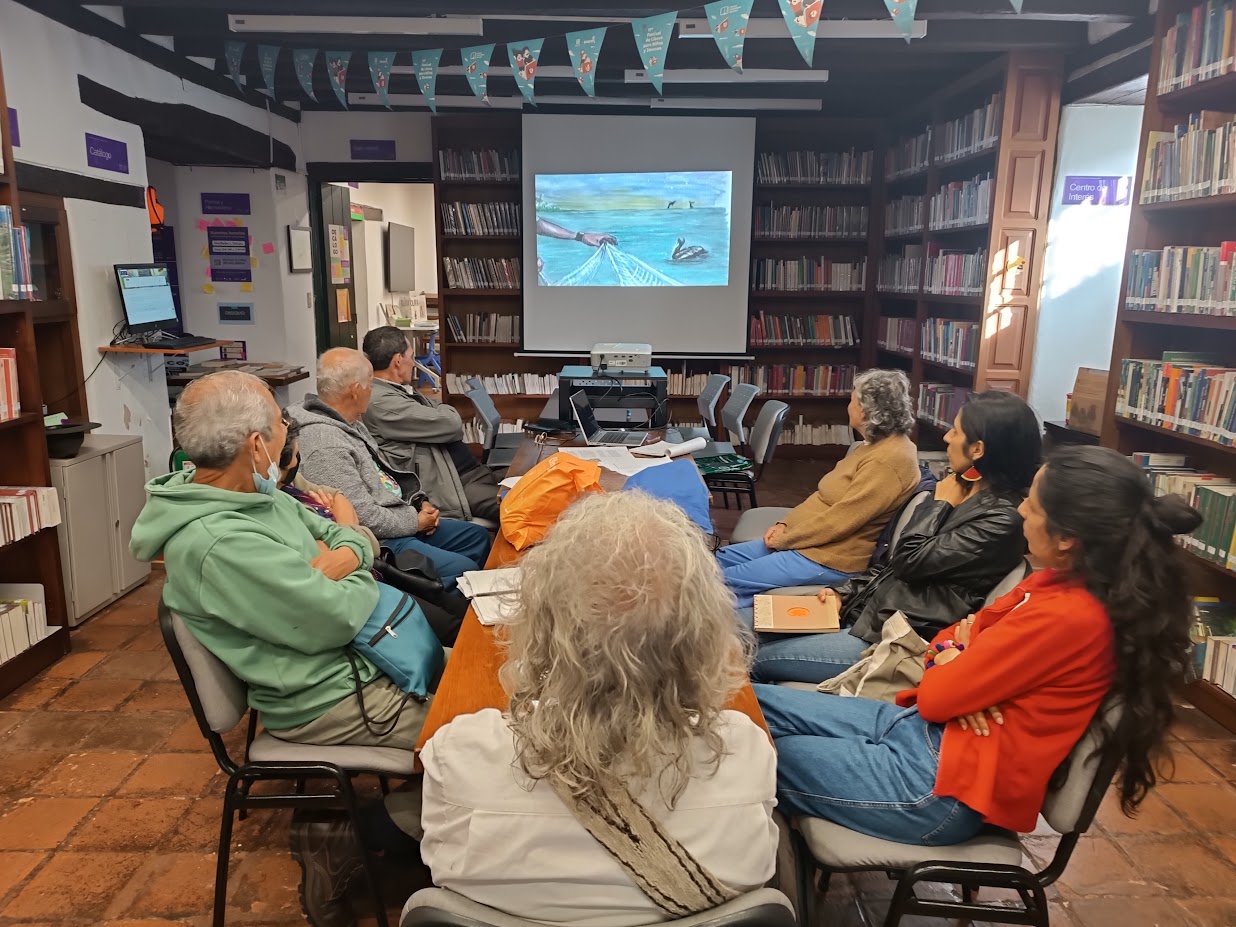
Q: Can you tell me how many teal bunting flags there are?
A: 14